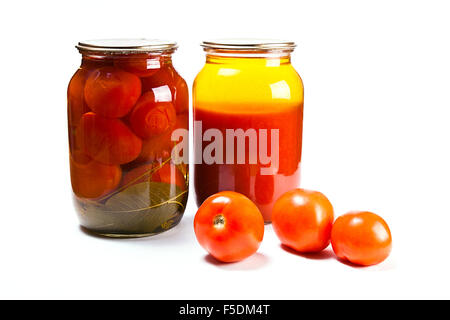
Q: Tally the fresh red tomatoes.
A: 3